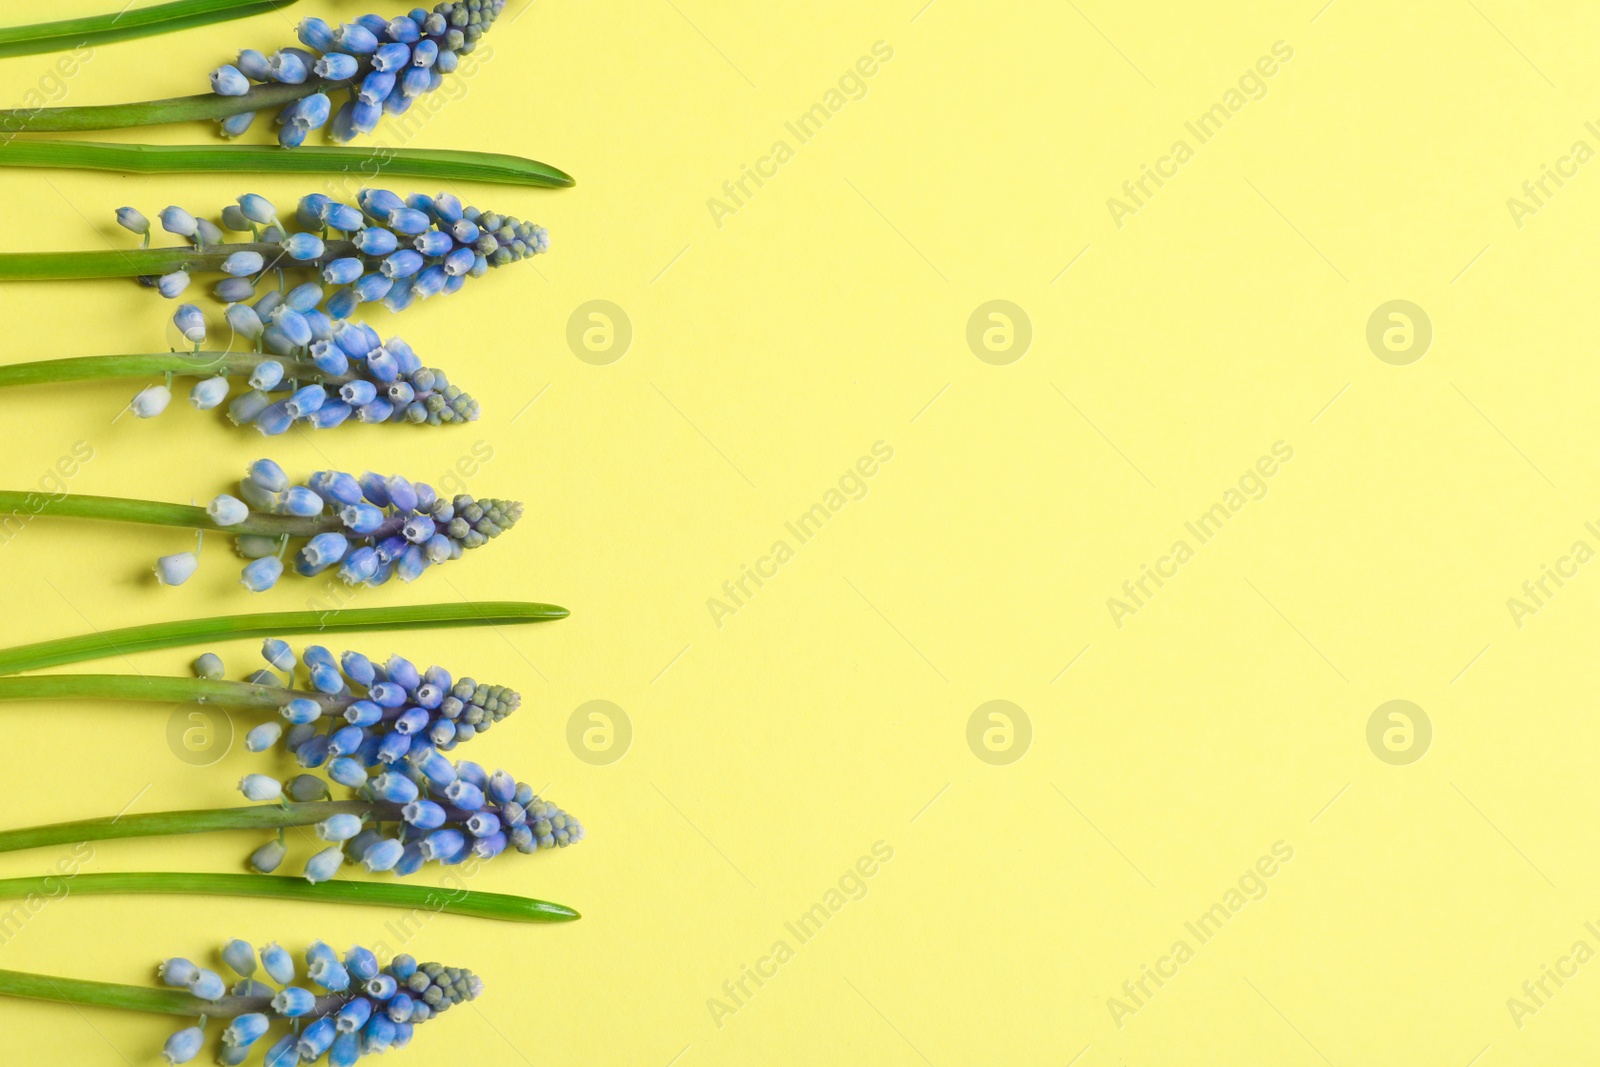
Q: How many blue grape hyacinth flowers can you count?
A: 7